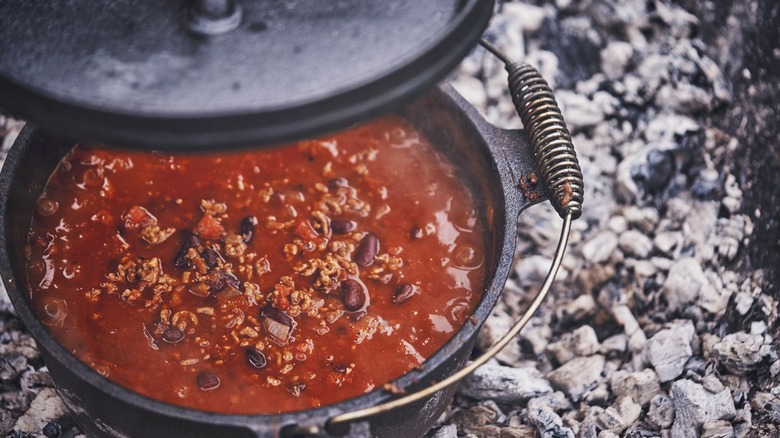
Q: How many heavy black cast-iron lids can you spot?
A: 1